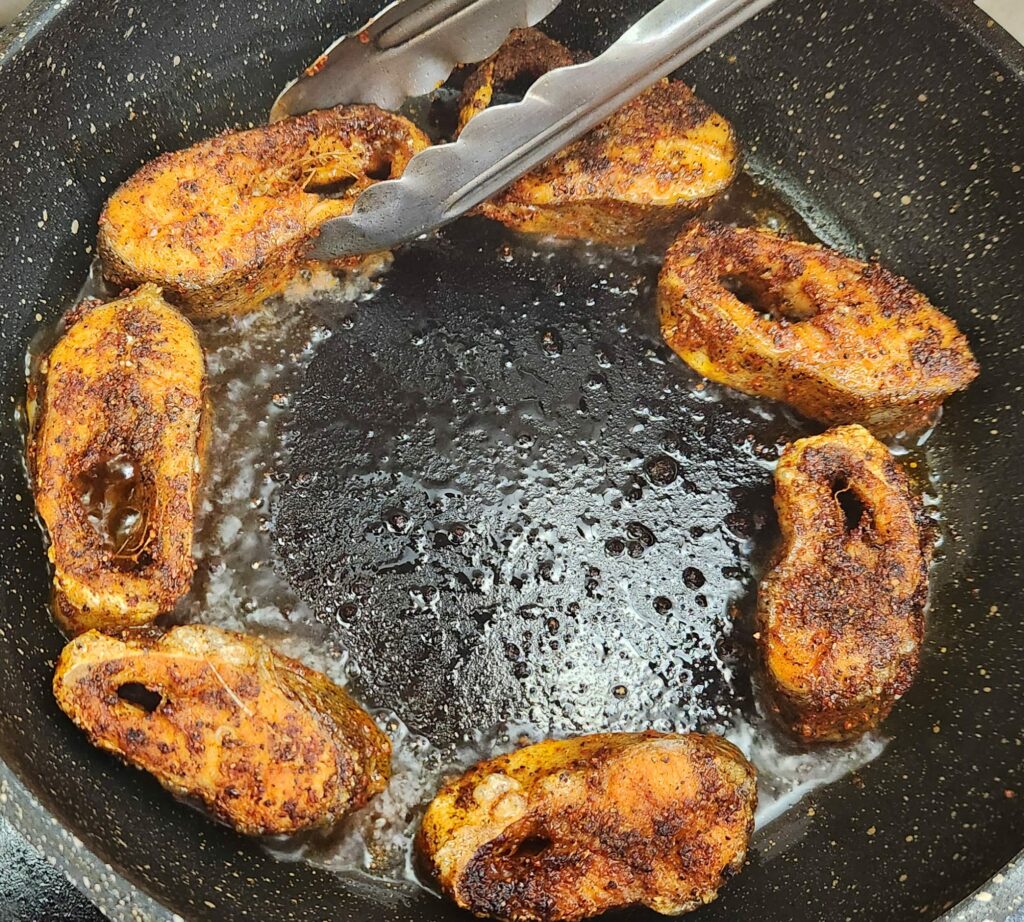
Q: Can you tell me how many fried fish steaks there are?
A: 7